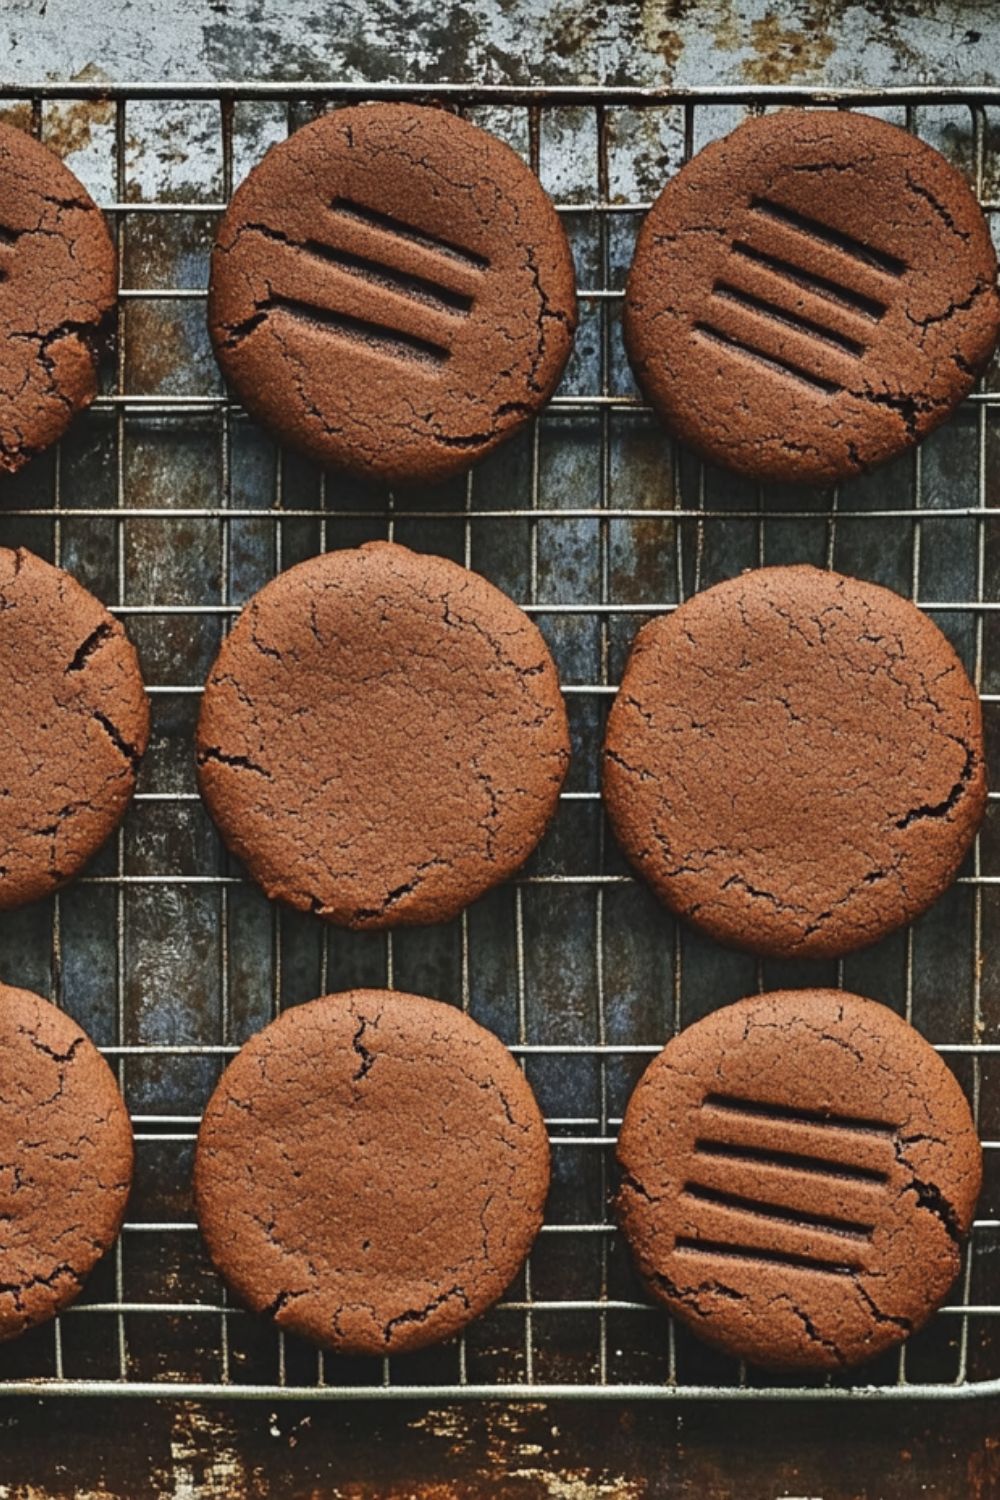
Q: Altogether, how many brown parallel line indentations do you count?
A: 11